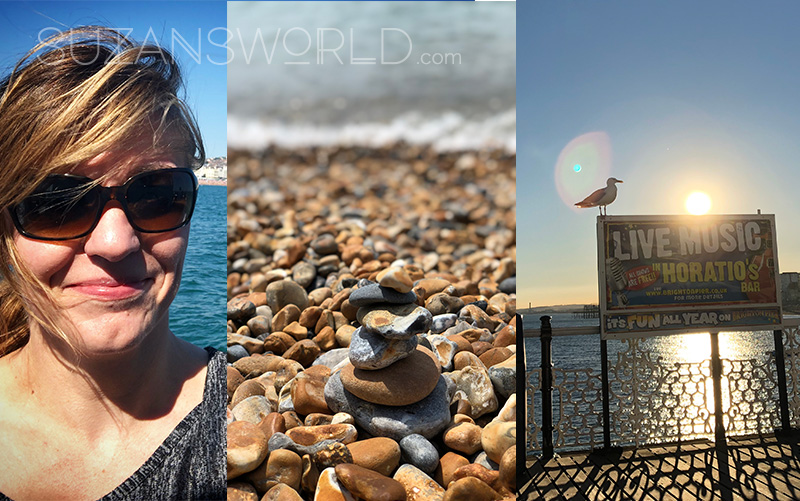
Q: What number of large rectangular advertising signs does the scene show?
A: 1